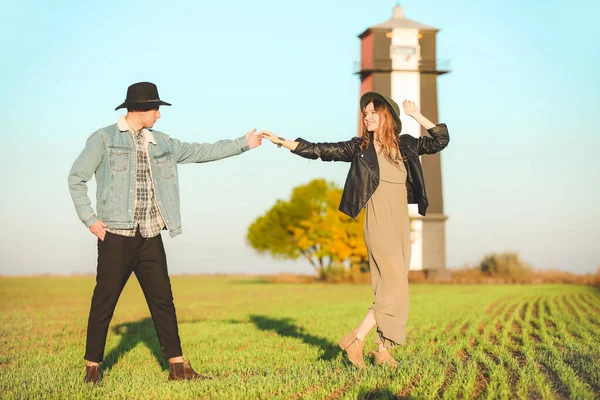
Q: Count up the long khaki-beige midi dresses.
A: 1